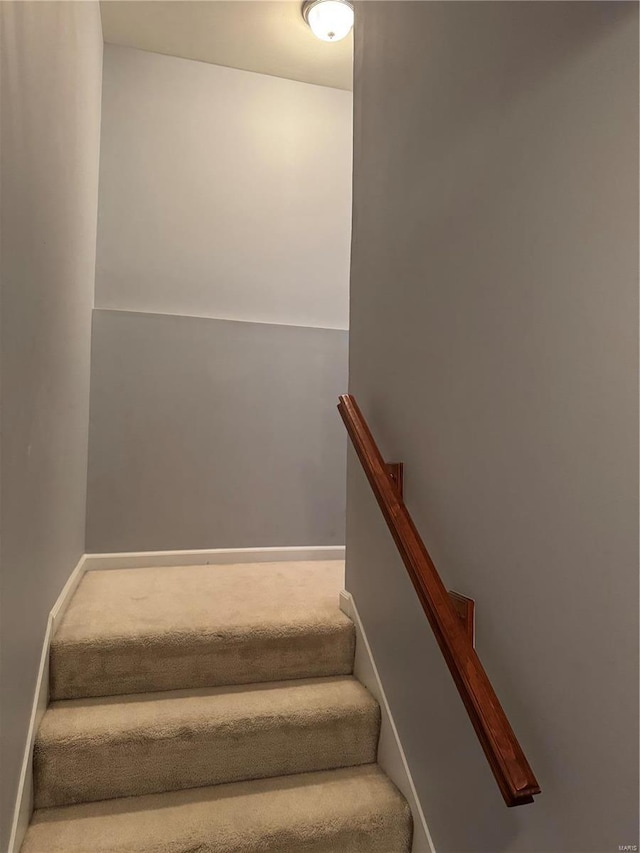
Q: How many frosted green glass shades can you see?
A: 0